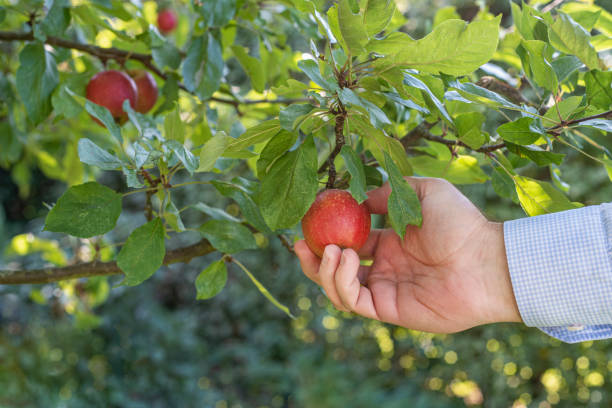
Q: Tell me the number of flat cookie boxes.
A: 0